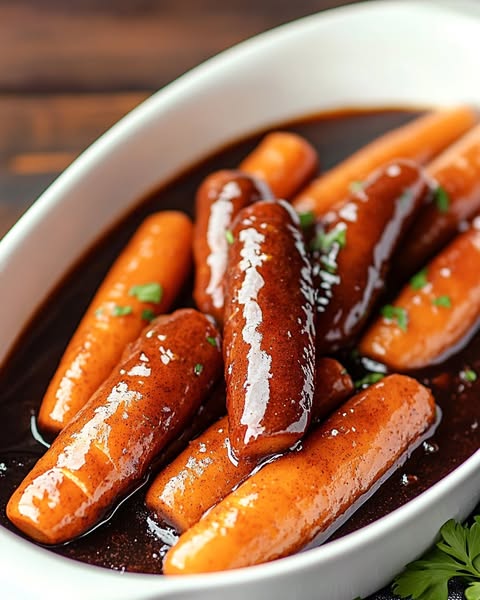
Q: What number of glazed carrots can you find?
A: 11